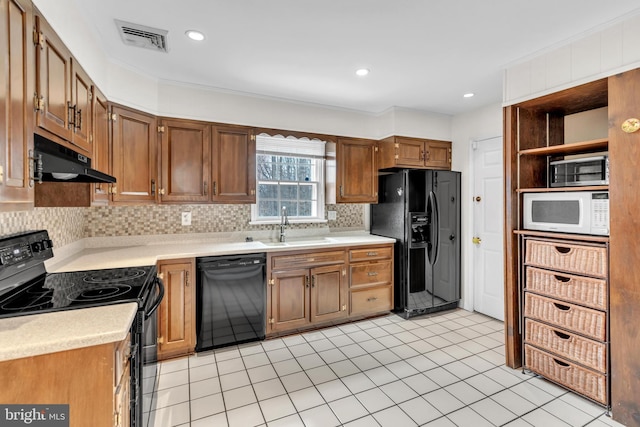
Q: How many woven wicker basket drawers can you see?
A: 5